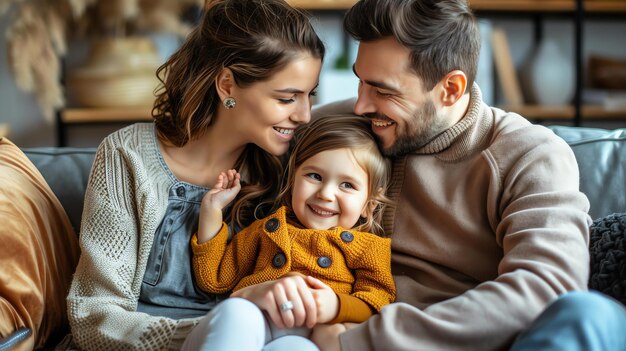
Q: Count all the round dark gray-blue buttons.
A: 4